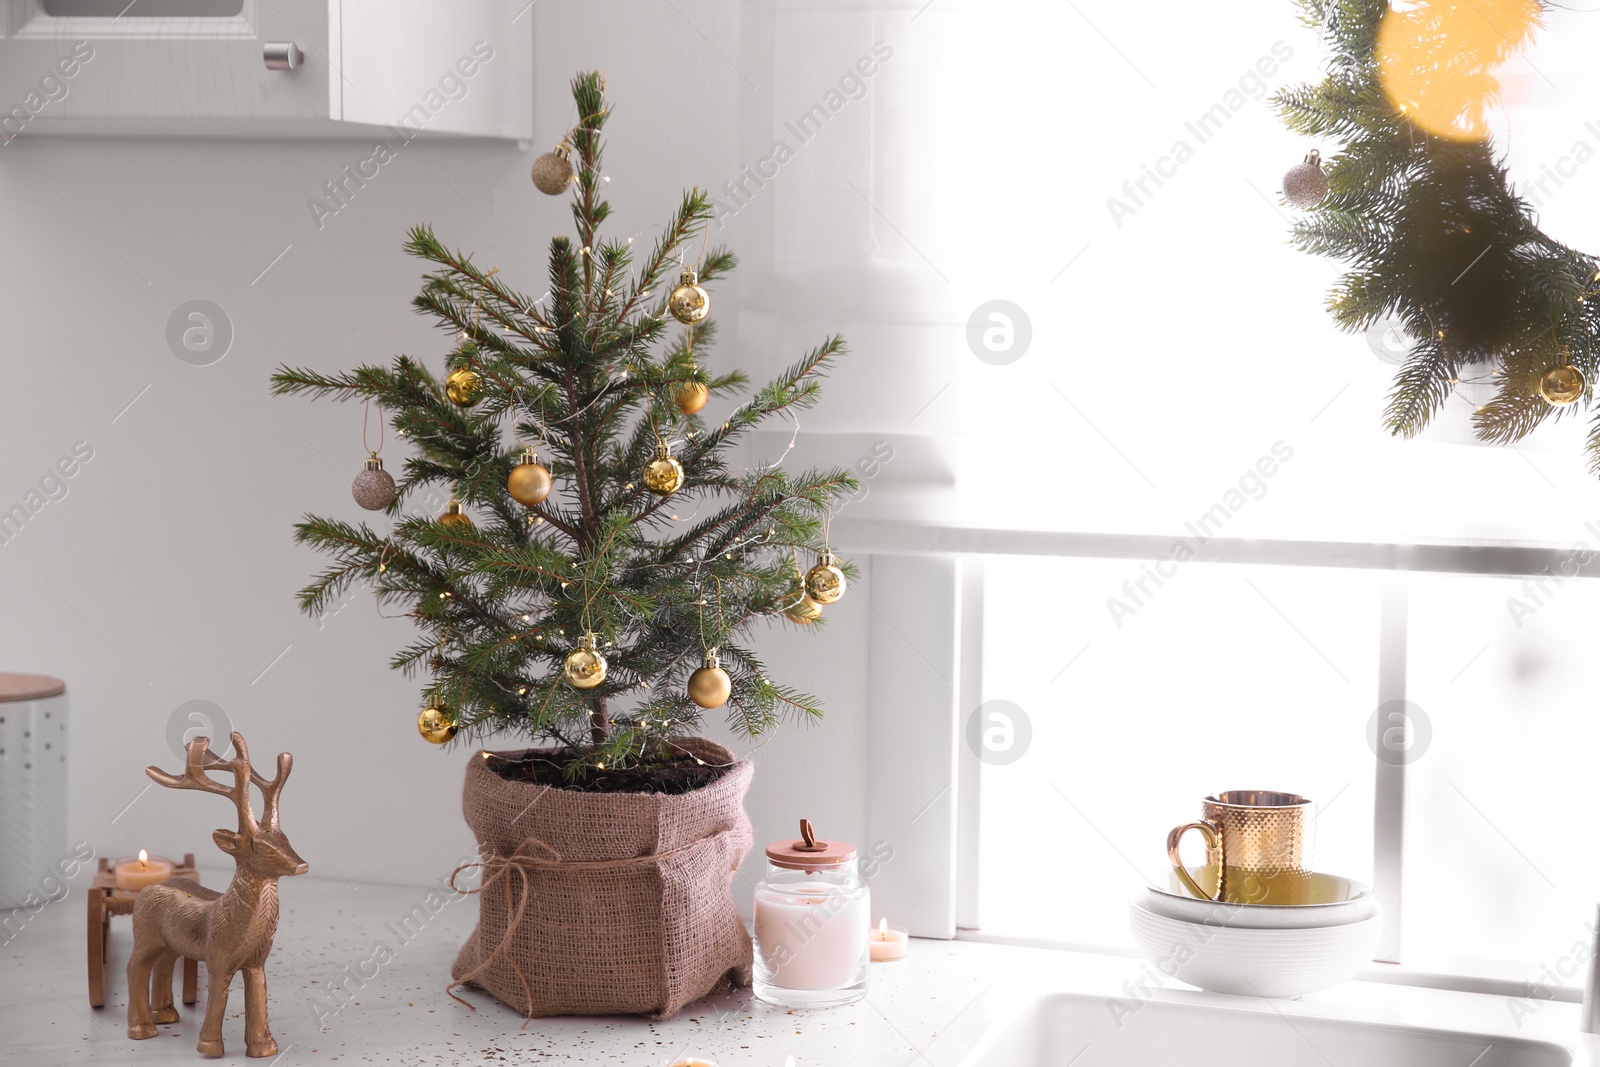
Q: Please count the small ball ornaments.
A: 15